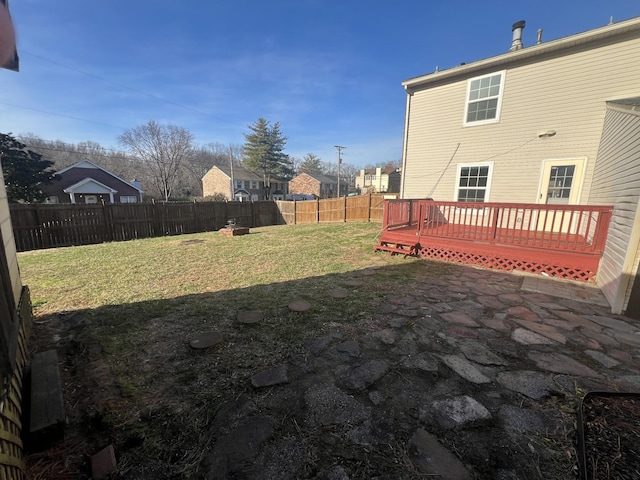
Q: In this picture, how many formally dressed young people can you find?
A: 0